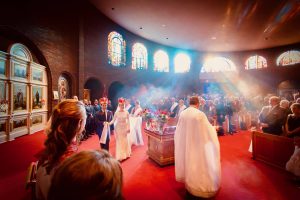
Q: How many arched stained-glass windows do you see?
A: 7